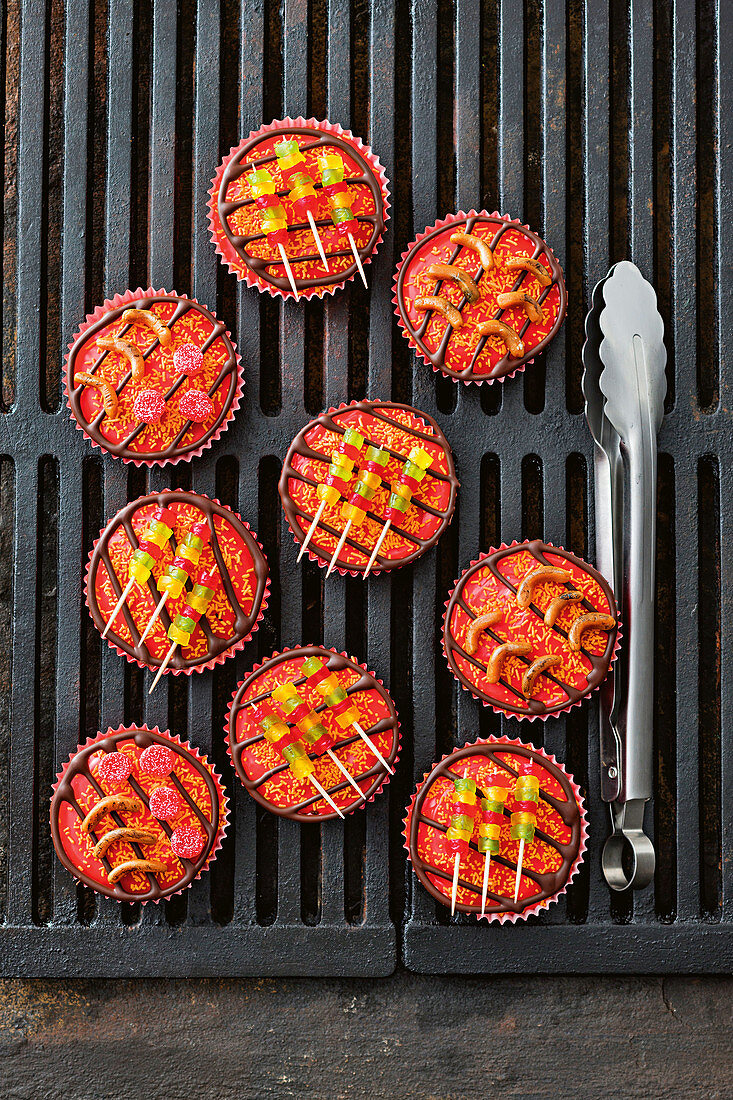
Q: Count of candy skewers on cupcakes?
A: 15